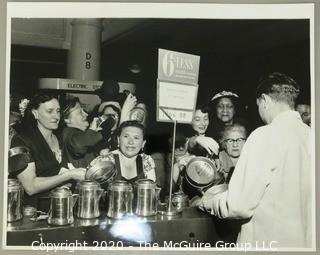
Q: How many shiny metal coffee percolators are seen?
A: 5